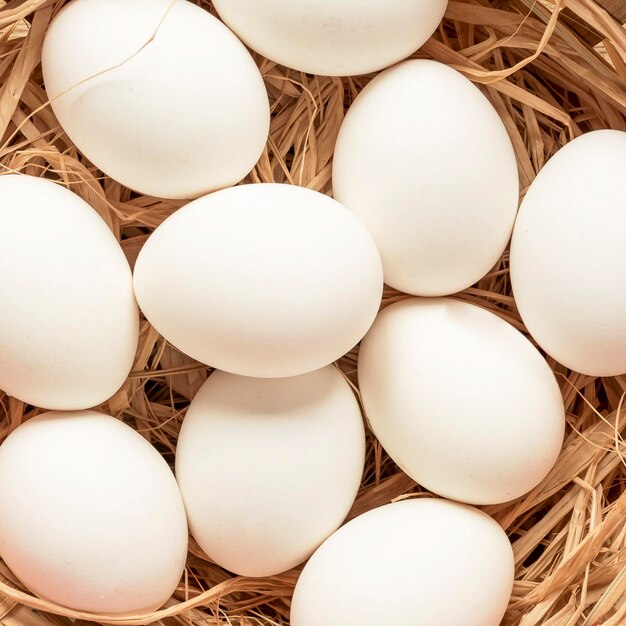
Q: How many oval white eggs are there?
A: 10